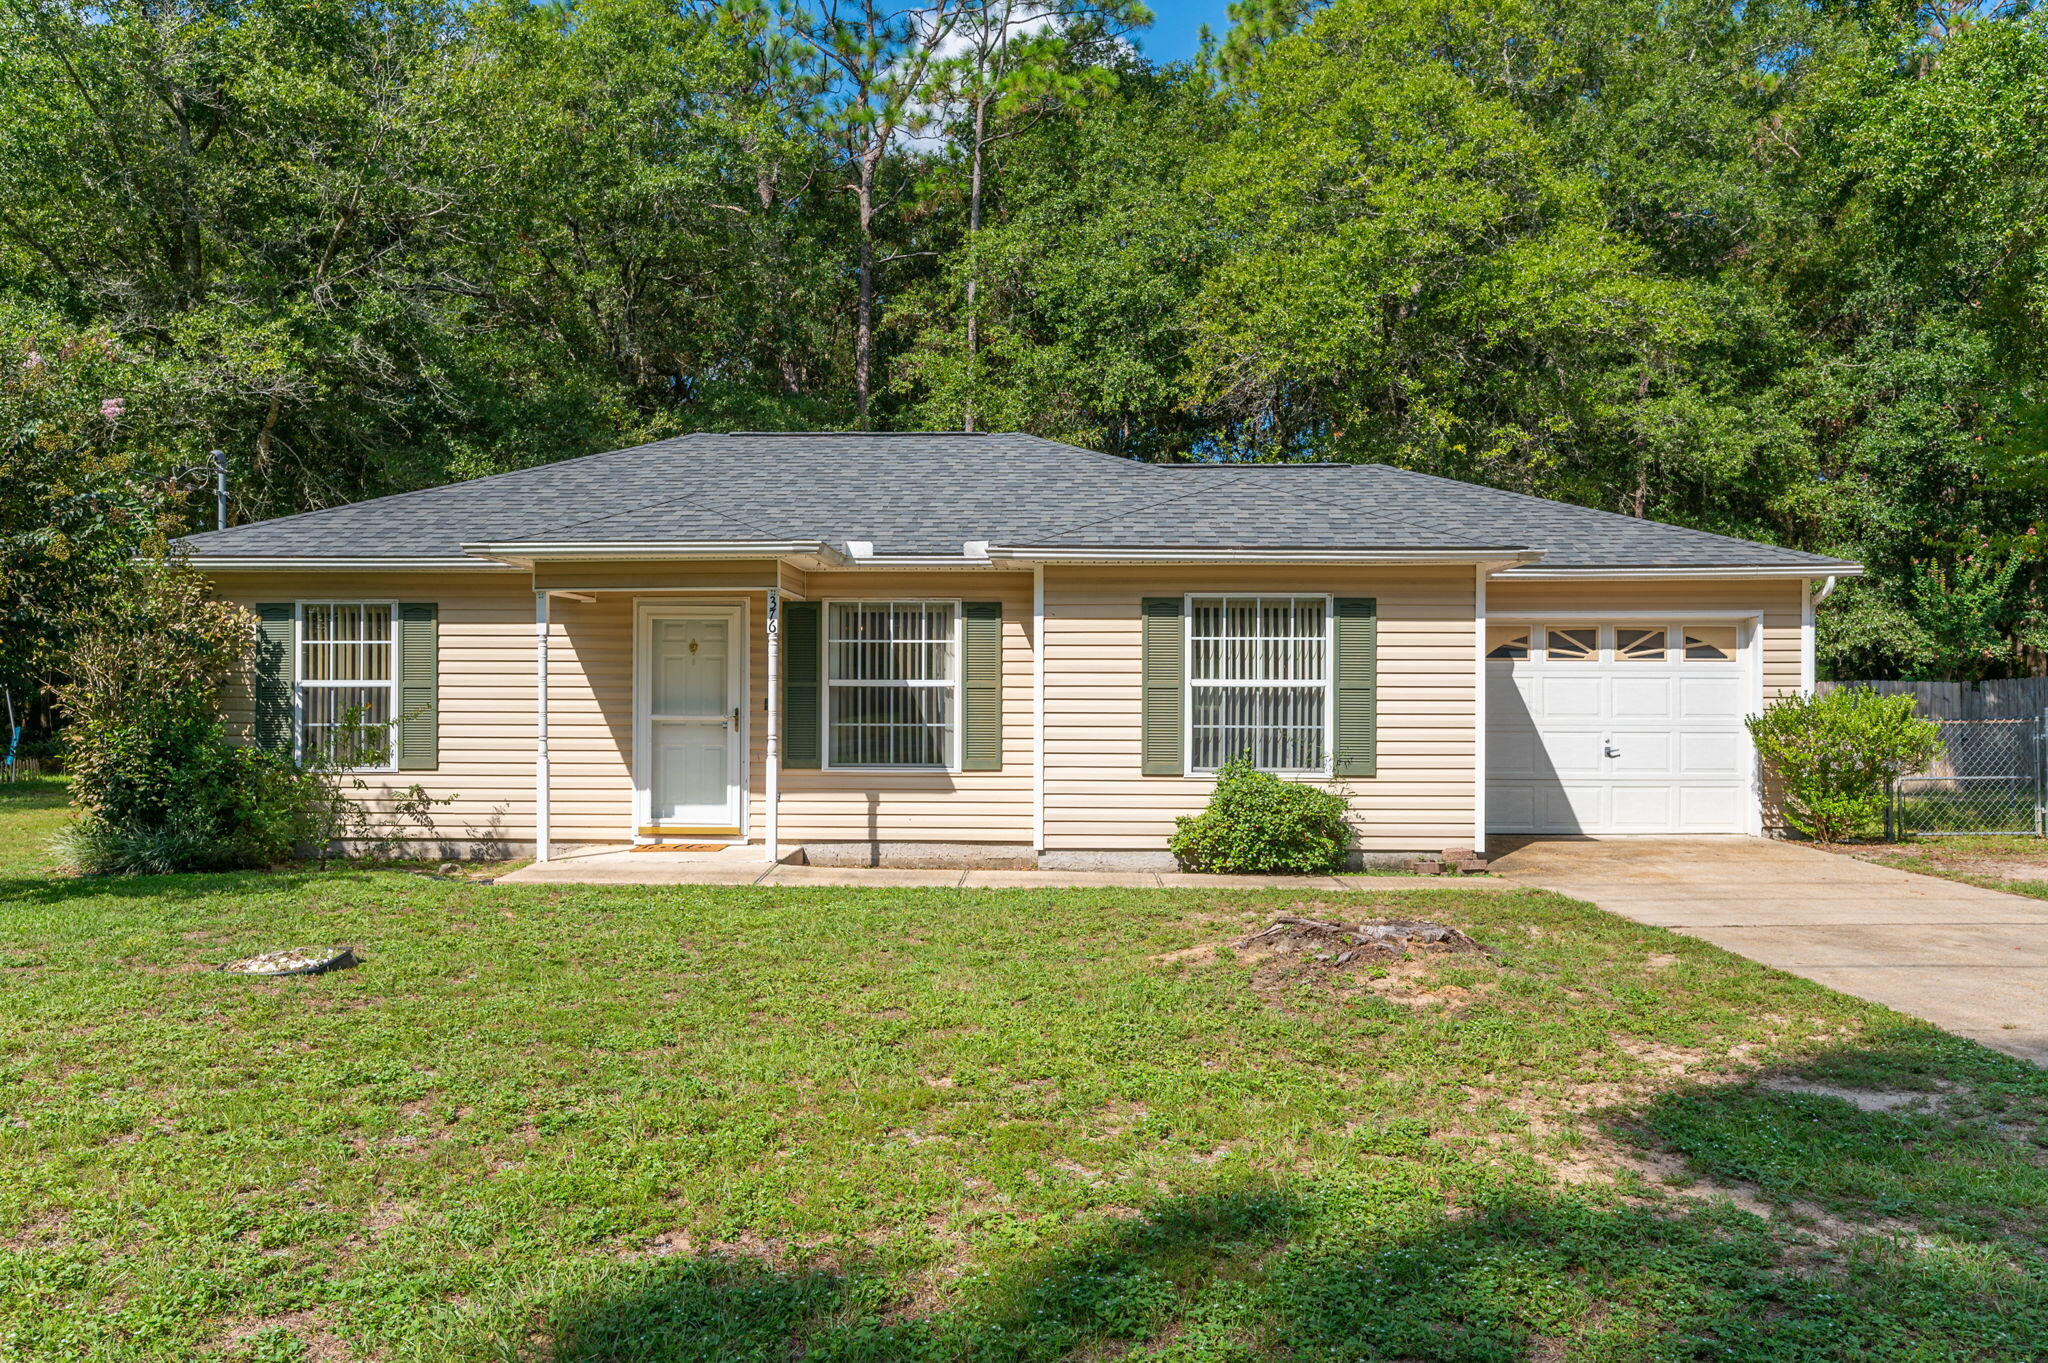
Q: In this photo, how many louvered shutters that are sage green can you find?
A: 6